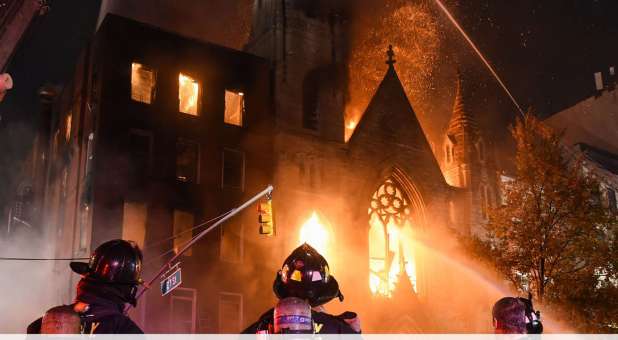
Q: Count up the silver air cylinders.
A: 2